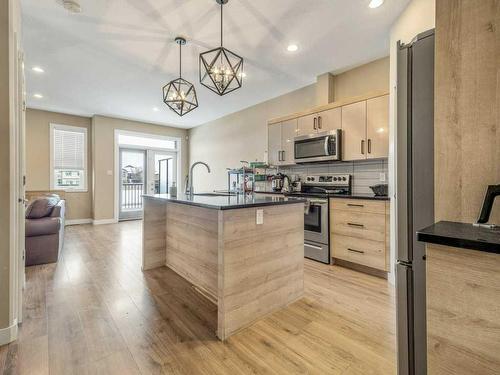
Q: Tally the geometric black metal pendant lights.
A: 2